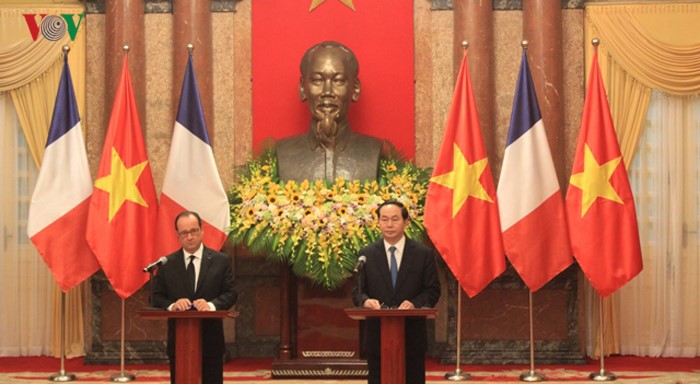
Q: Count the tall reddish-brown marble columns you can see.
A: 4